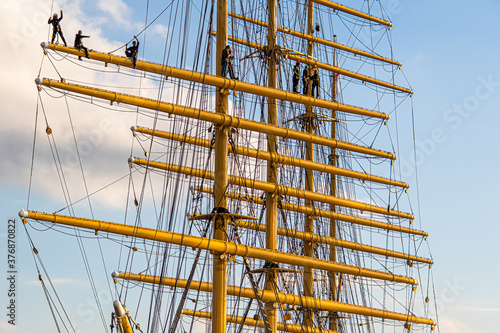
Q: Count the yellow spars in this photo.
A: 12